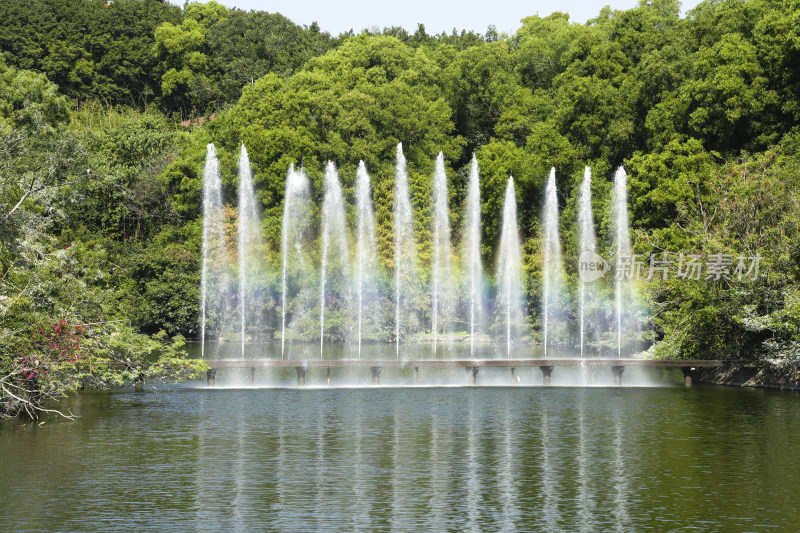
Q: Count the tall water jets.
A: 12